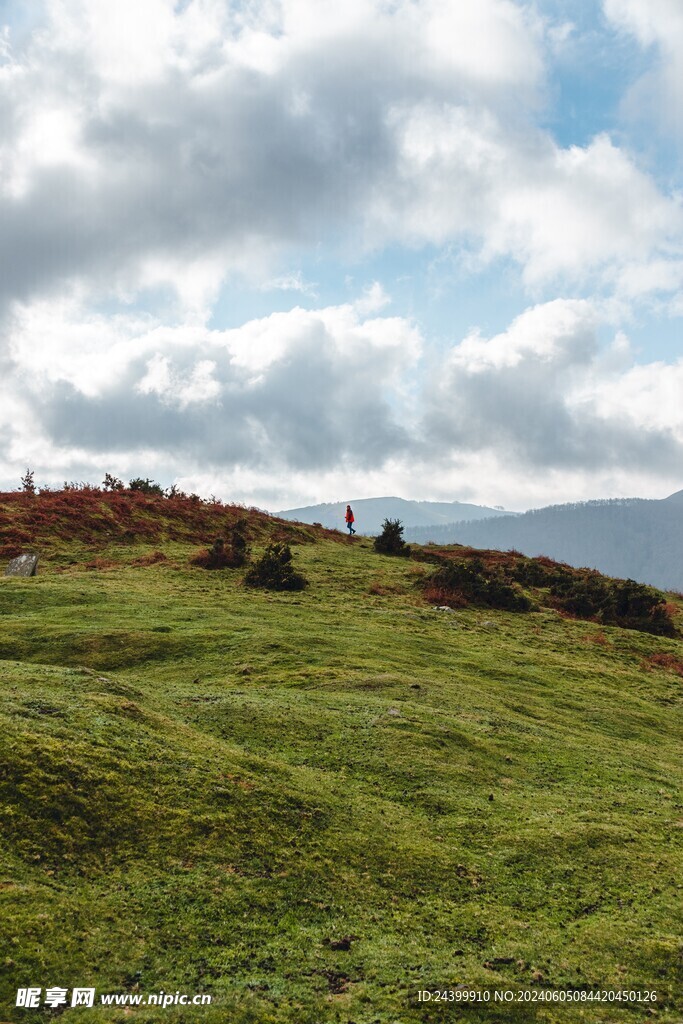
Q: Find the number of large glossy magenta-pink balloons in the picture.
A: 0